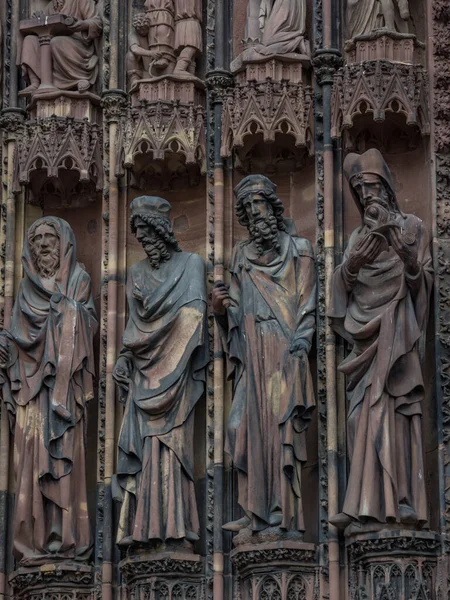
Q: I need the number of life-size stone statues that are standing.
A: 4